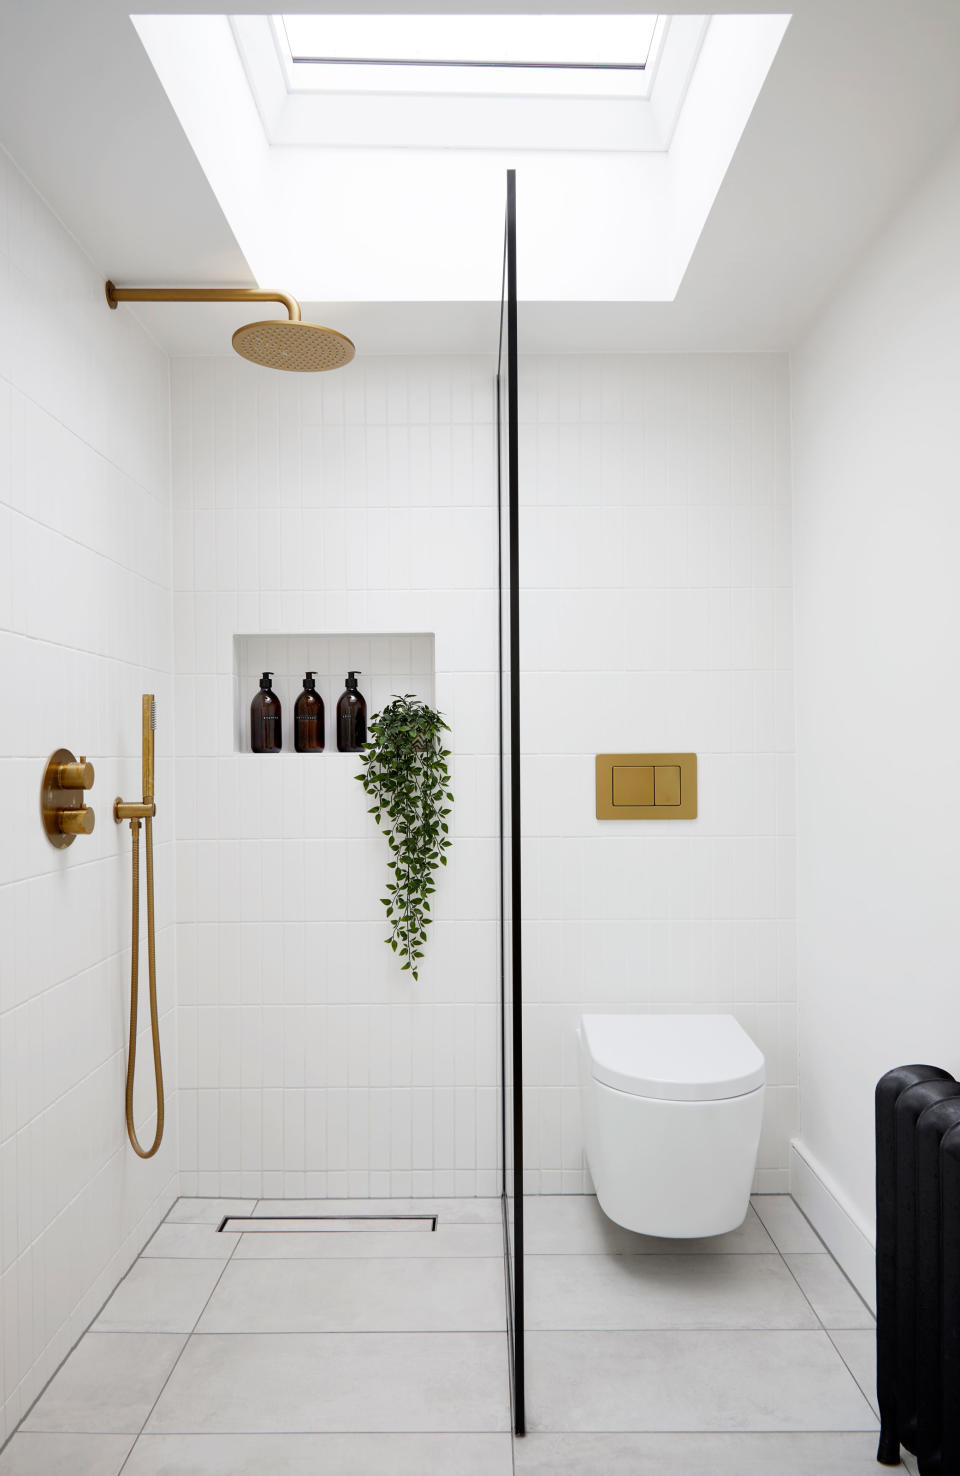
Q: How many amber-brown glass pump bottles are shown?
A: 3